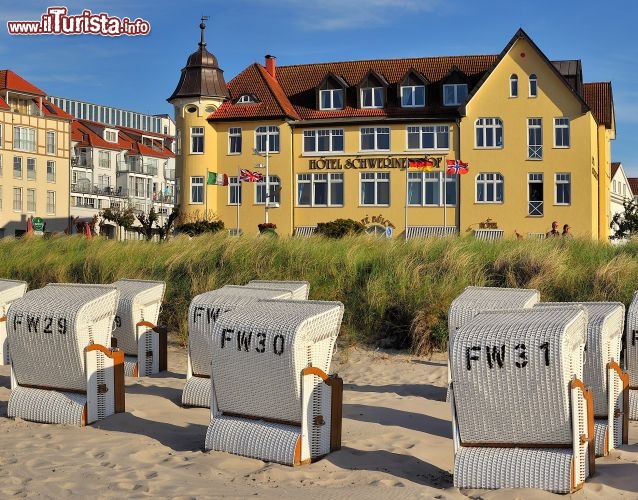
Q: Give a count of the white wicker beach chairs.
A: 10